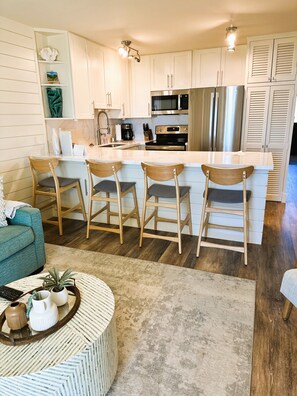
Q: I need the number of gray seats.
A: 4